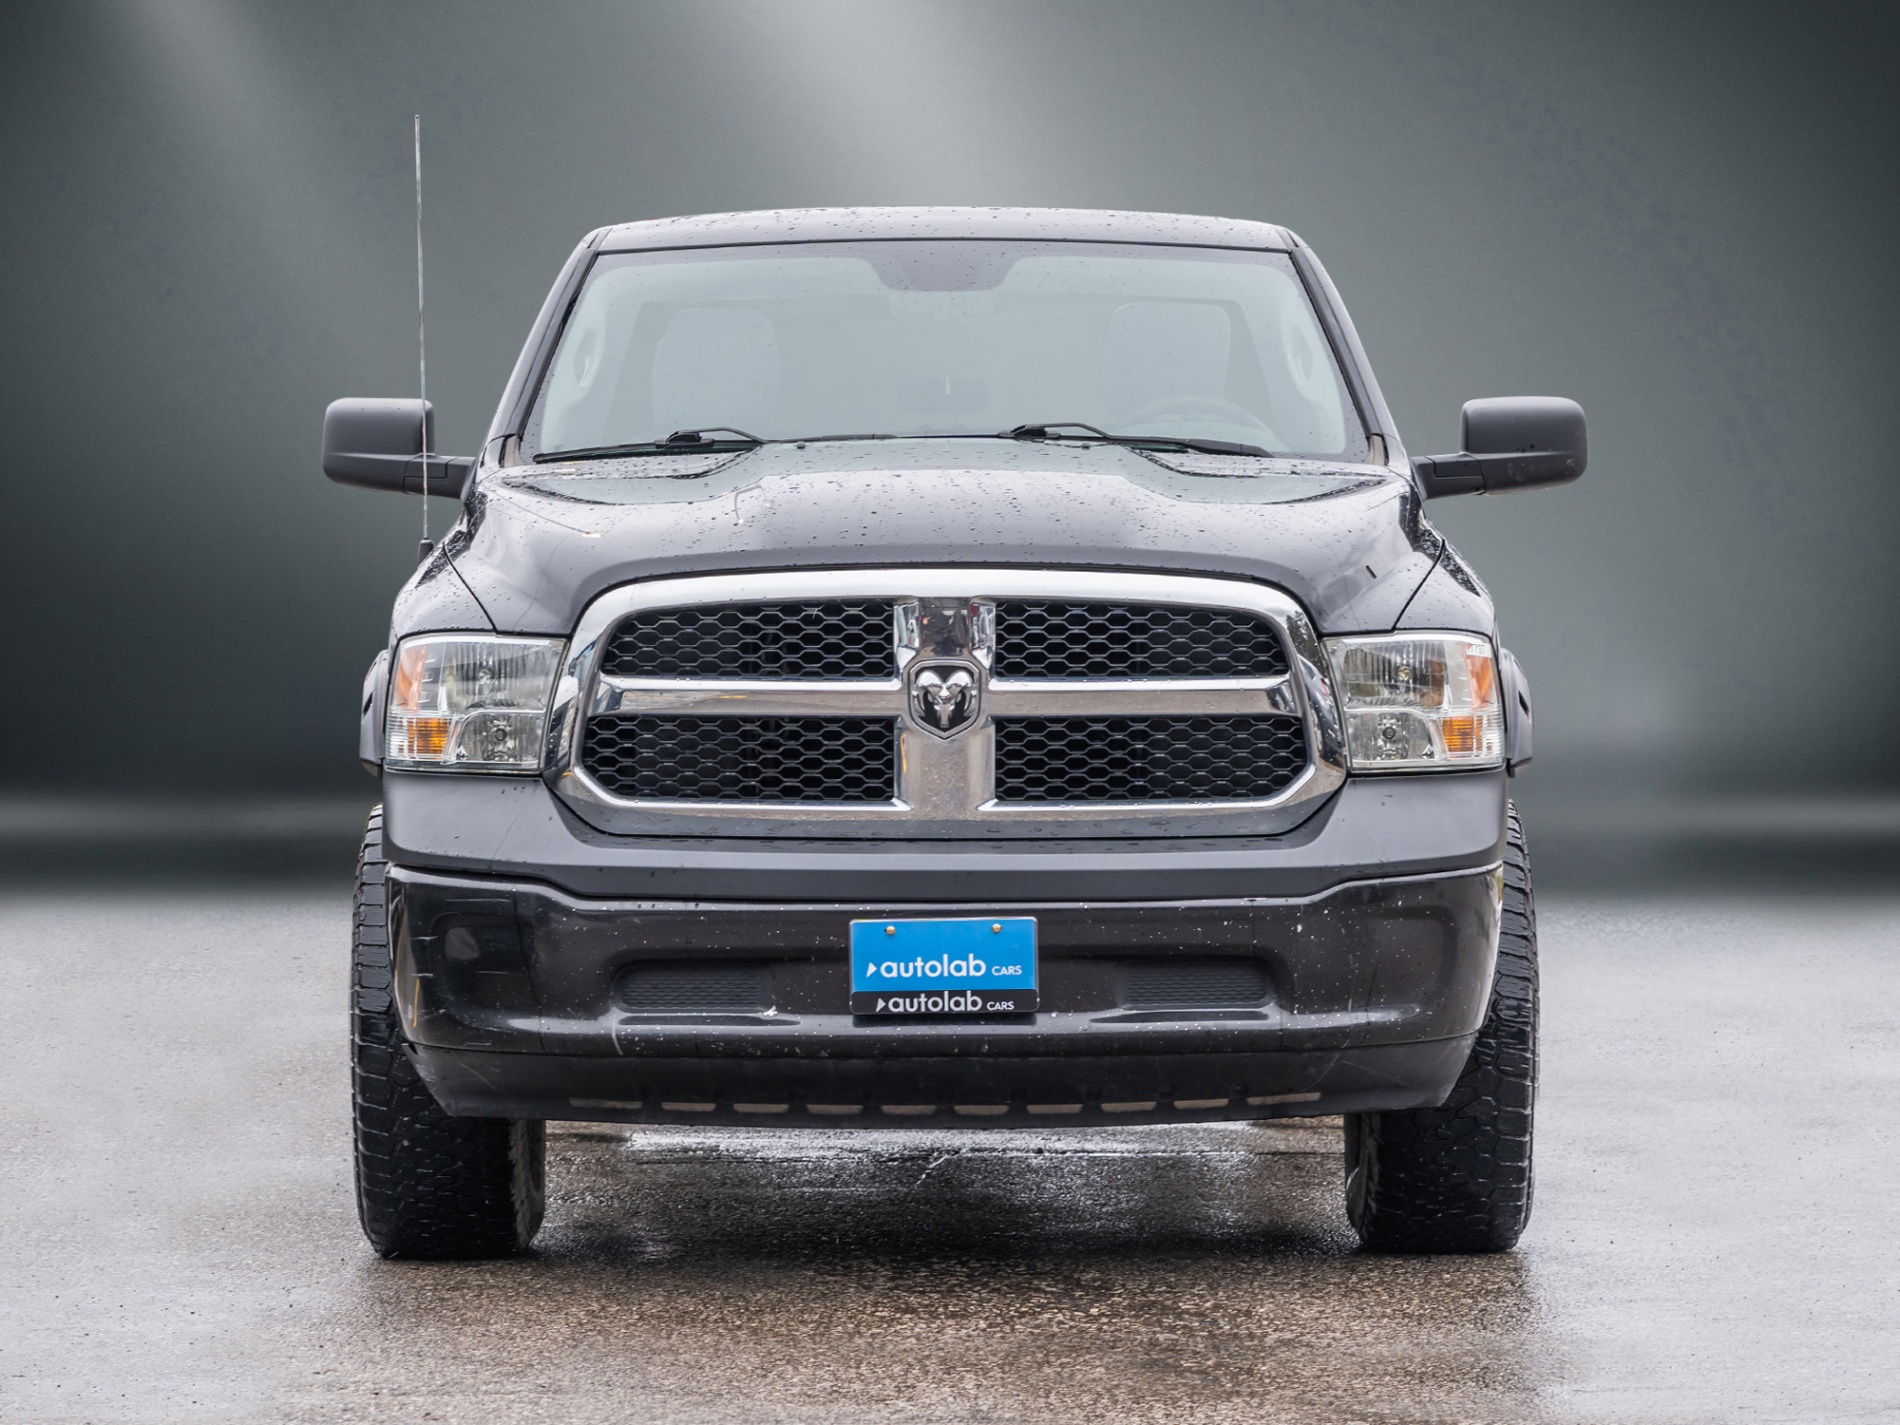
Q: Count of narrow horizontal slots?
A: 10